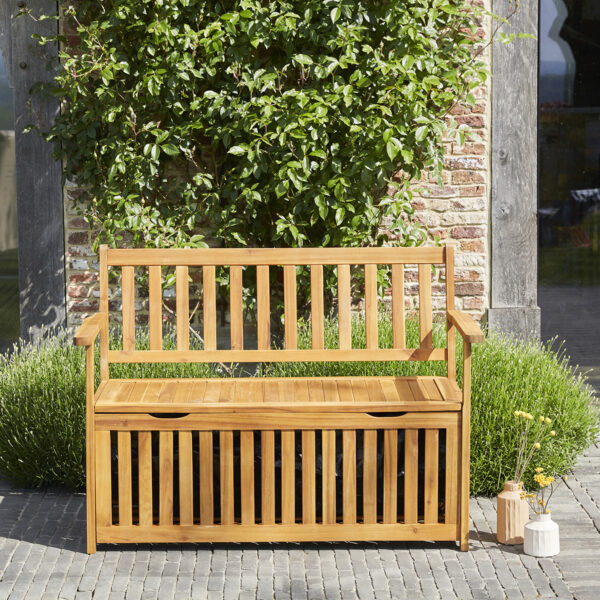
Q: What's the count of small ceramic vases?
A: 2